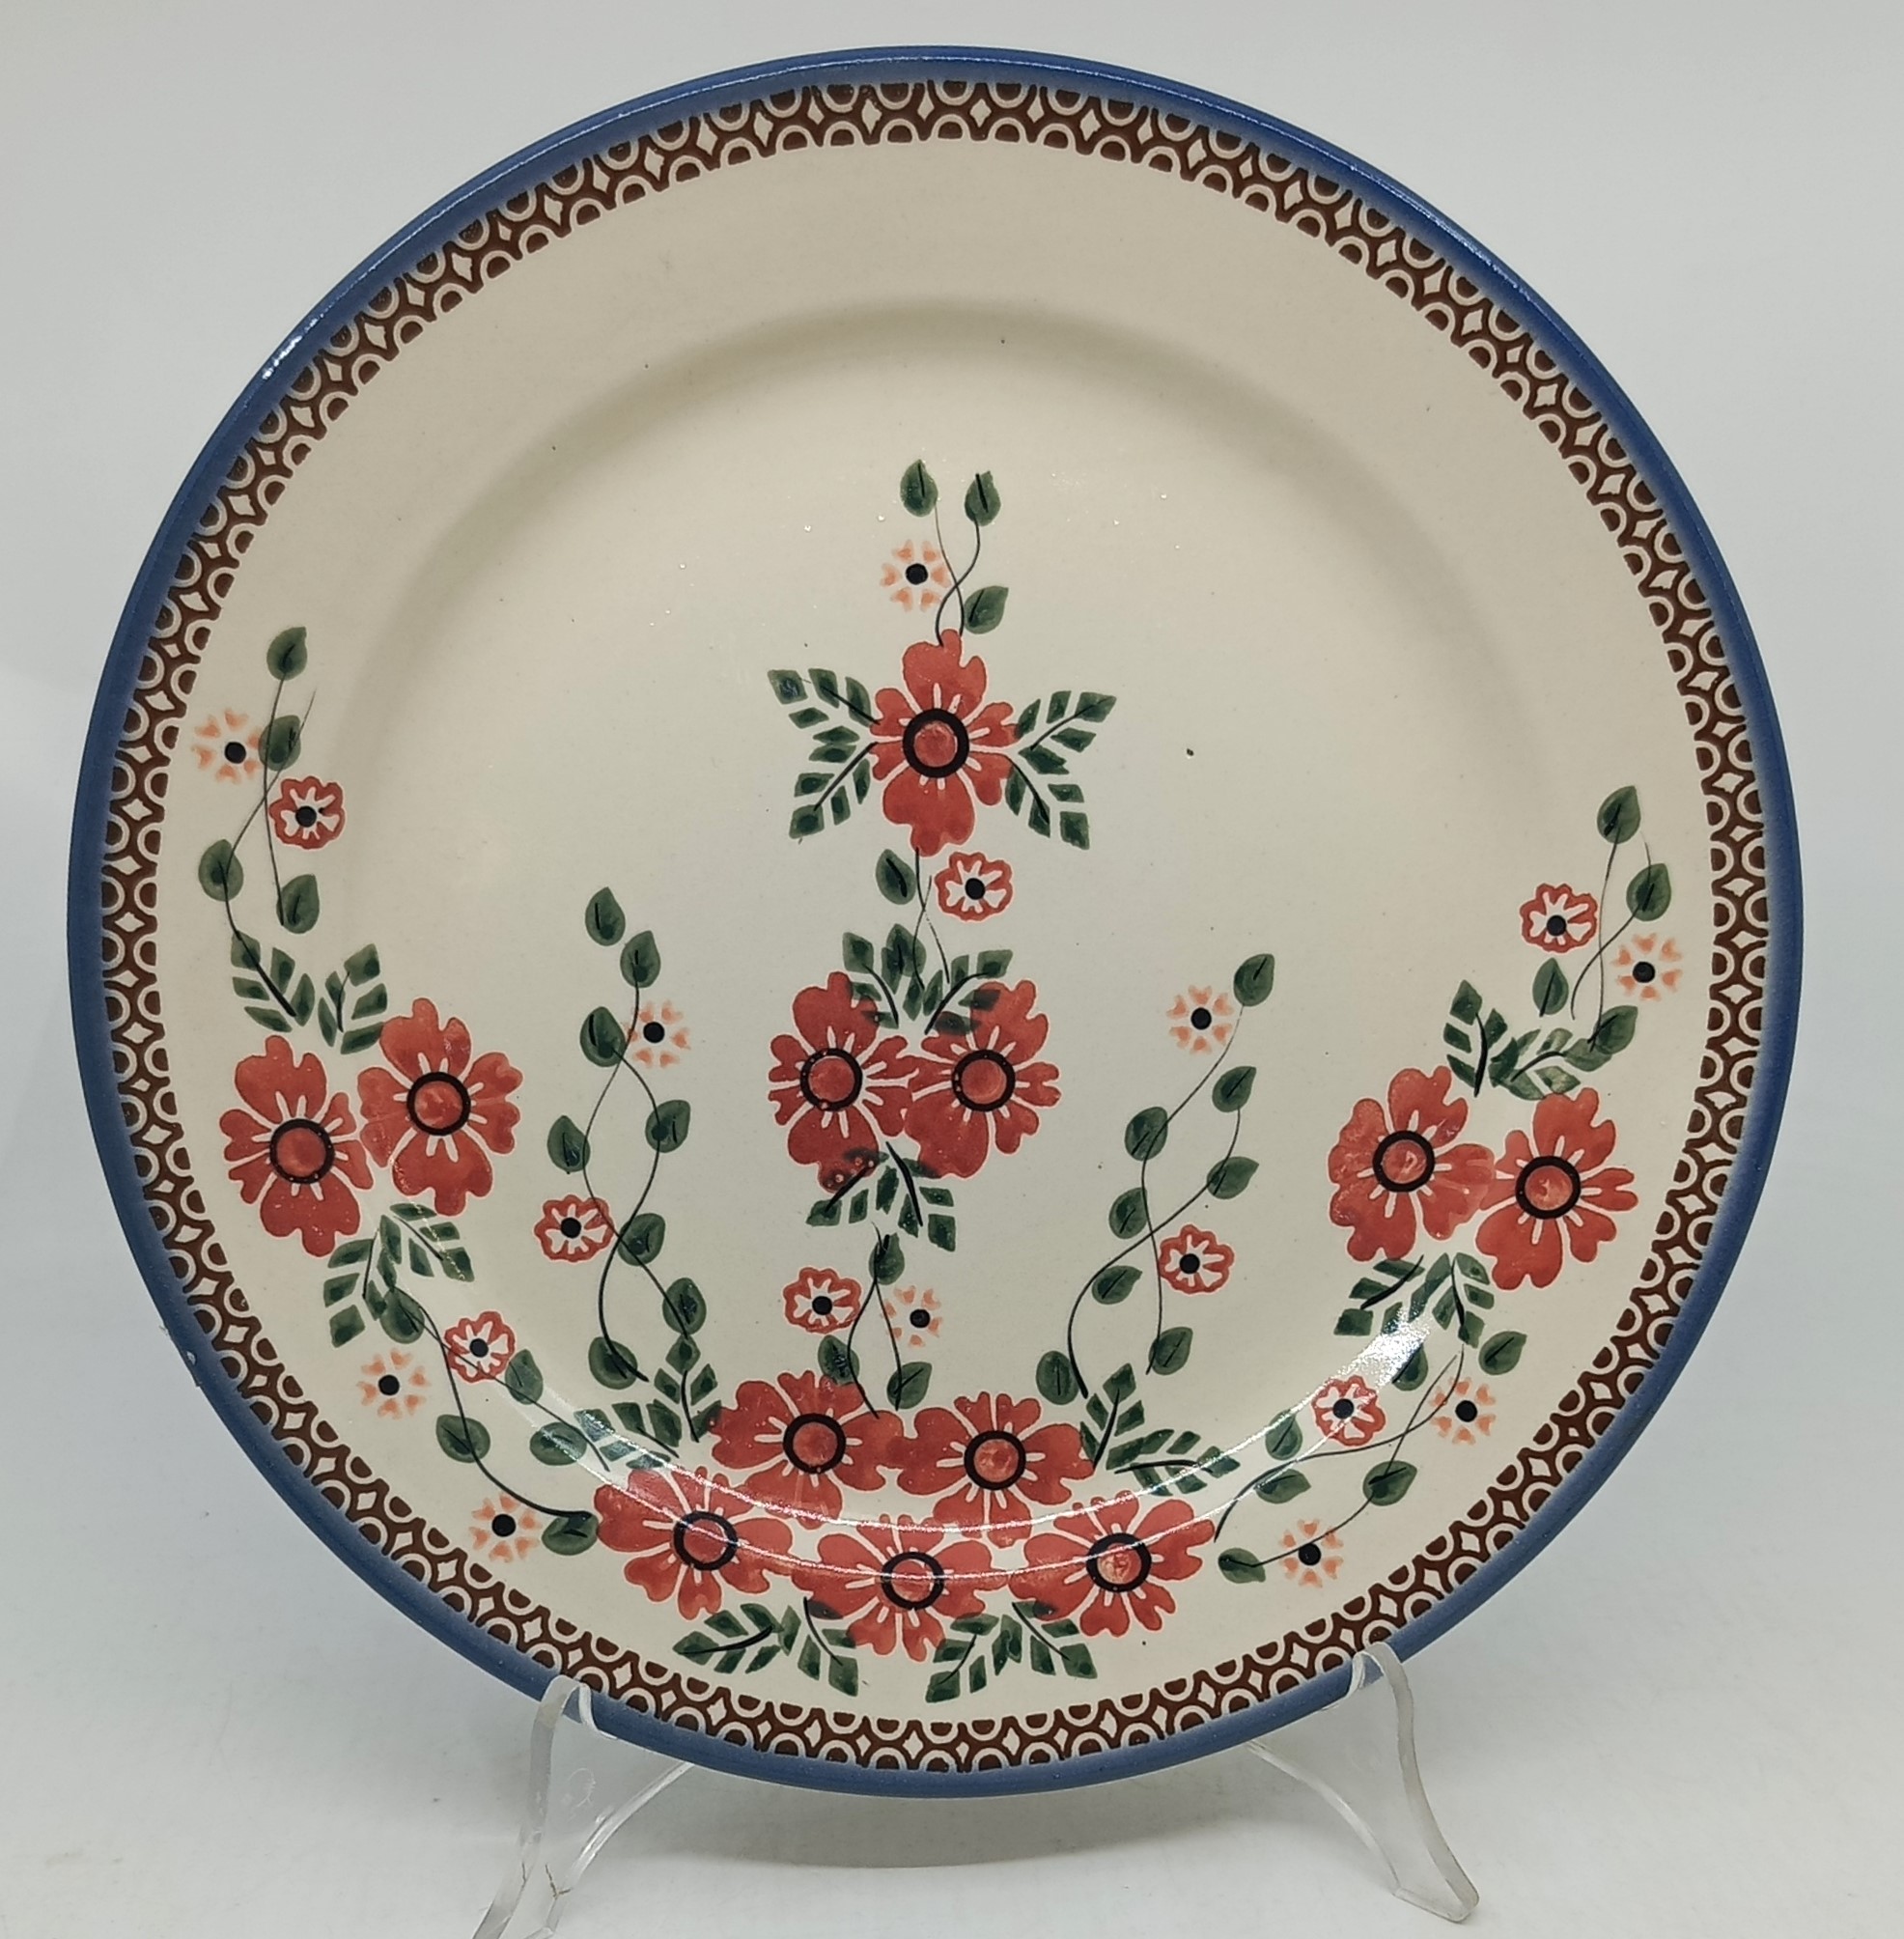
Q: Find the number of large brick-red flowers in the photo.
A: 12